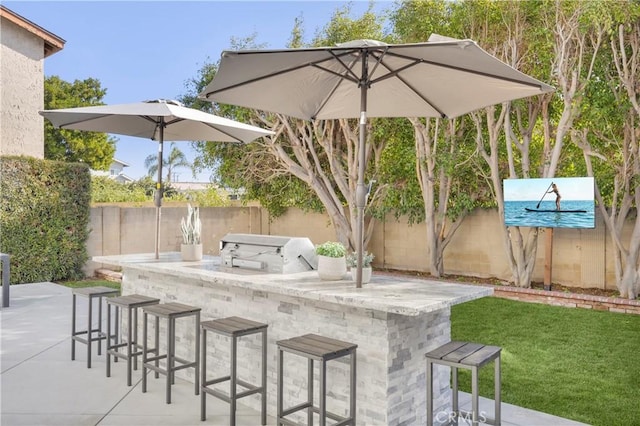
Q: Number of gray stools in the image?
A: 6